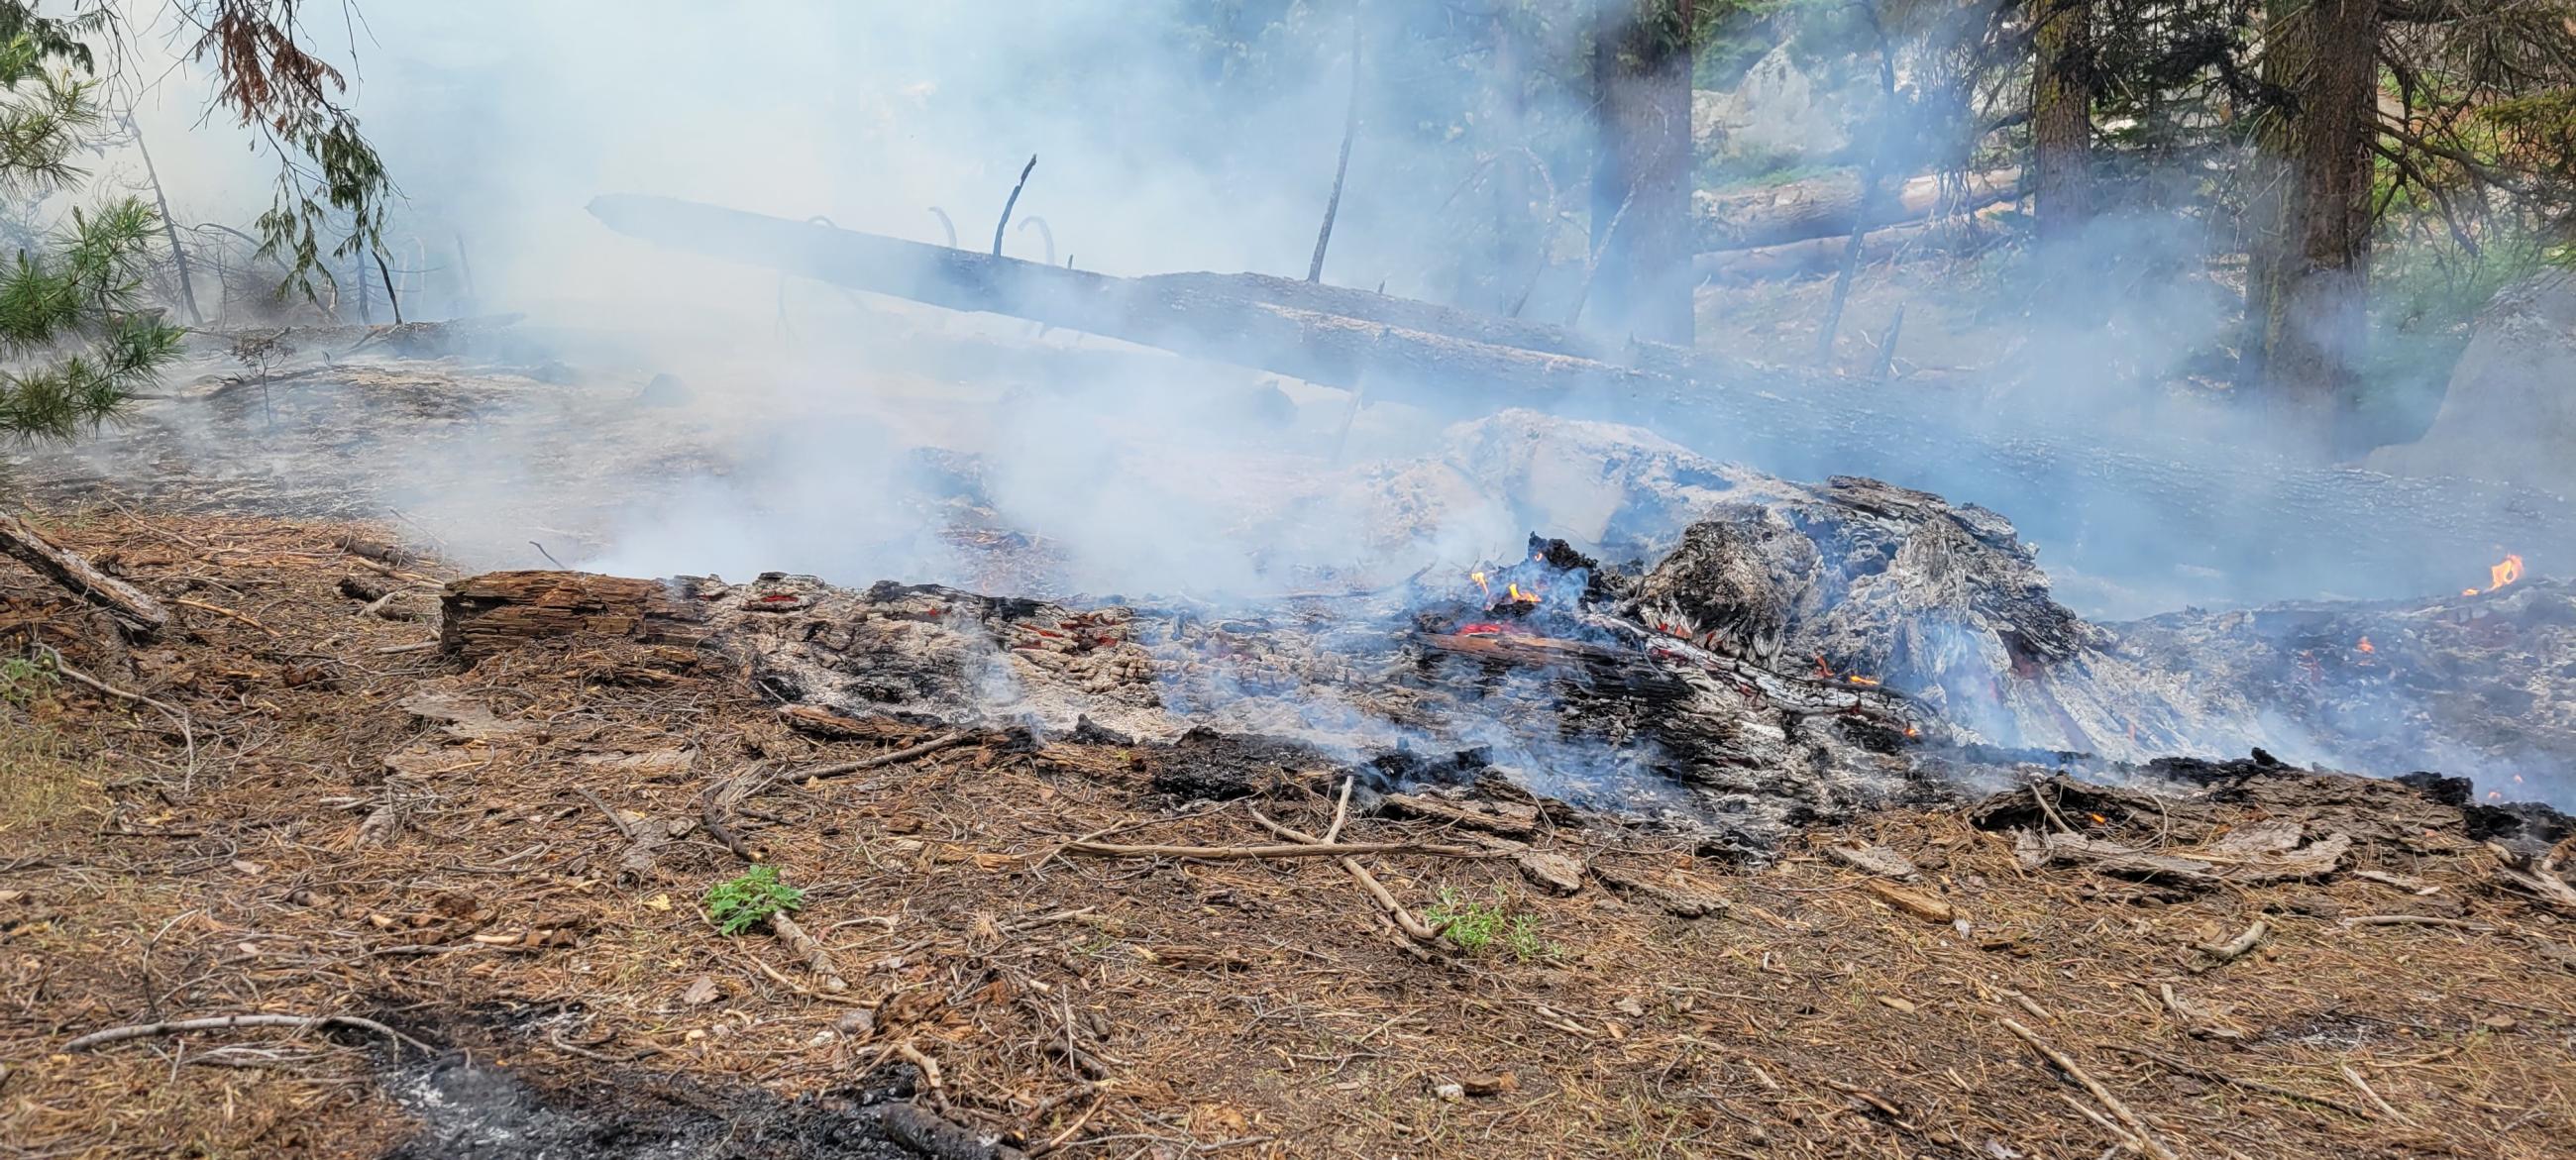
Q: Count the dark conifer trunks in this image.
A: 3